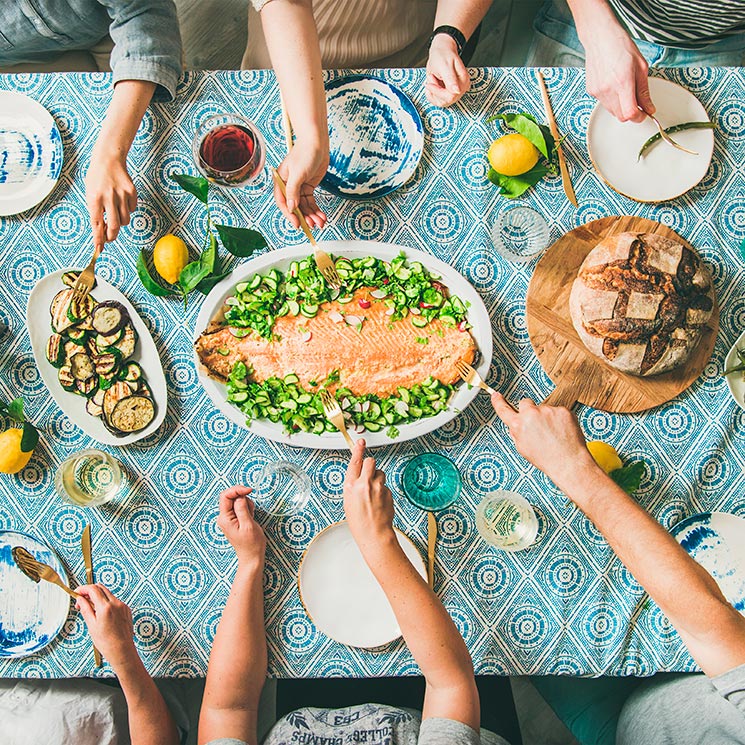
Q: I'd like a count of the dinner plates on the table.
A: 6